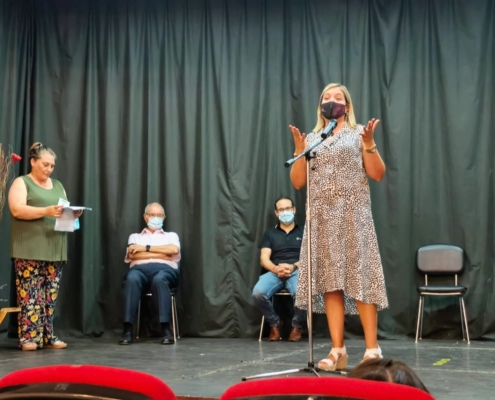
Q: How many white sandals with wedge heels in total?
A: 2